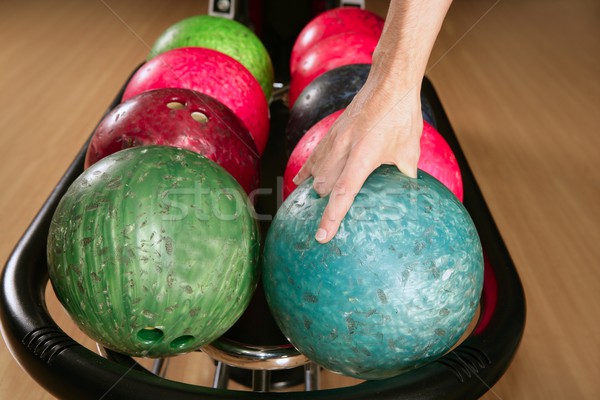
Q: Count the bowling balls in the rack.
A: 9